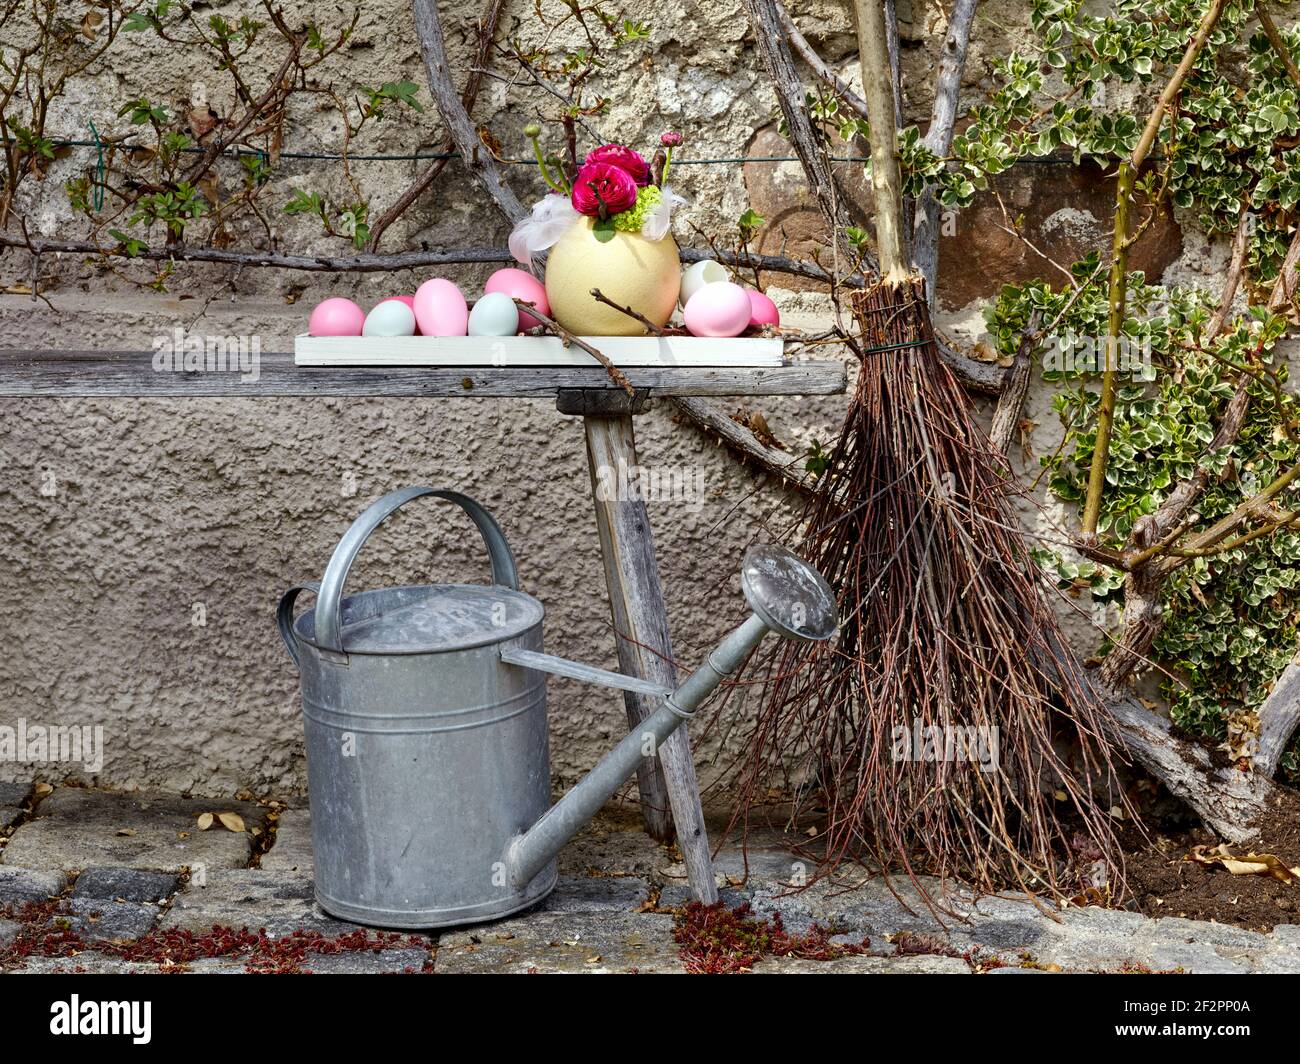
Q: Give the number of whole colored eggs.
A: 8